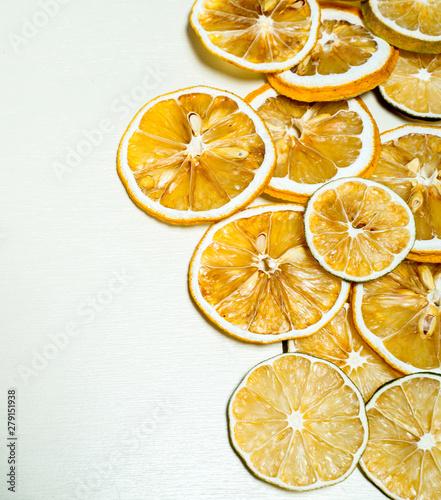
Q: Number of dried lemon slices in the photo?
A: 13